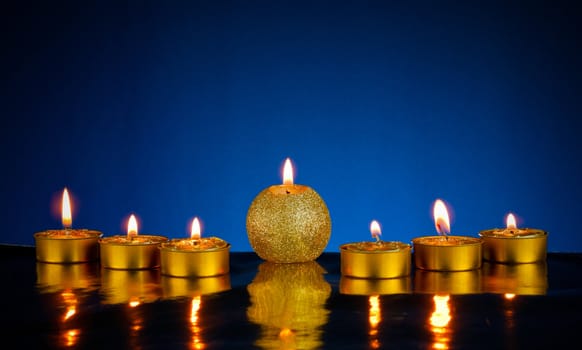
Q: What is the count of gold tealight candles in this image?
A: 6